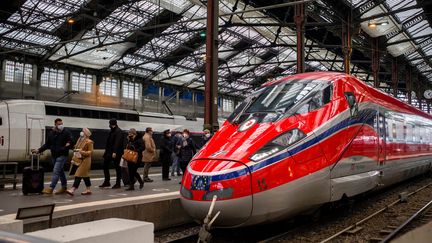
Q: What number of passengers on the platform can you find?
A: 9